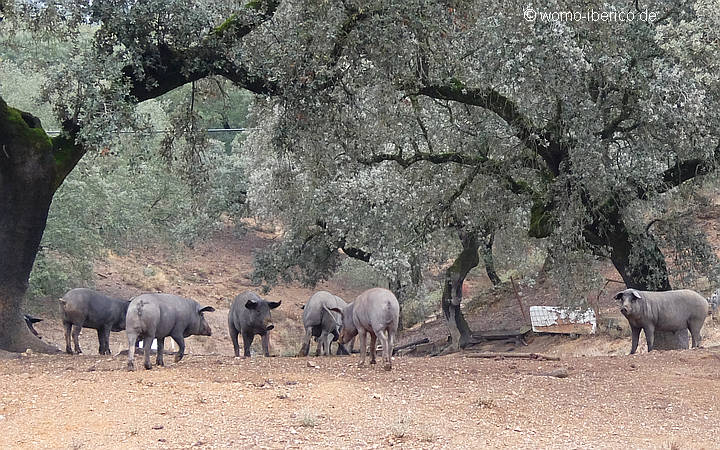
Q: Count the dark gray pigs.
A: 2